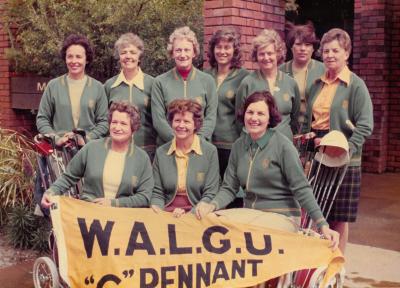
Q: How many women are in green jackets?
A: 10